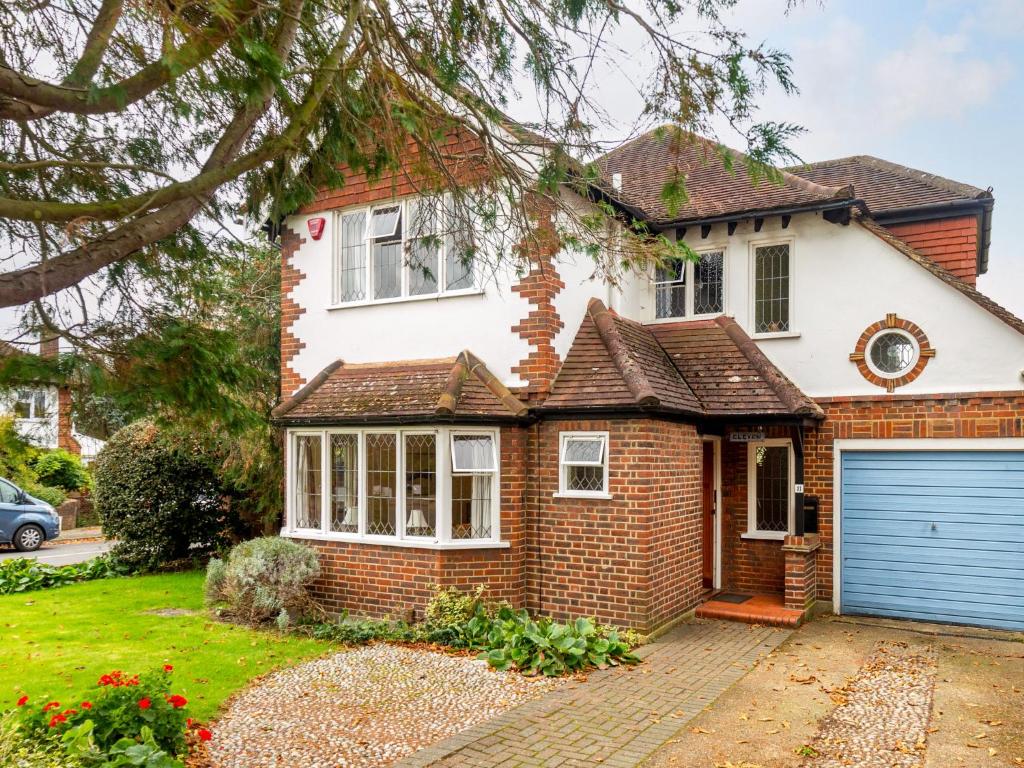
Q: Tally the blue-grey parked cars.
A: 1